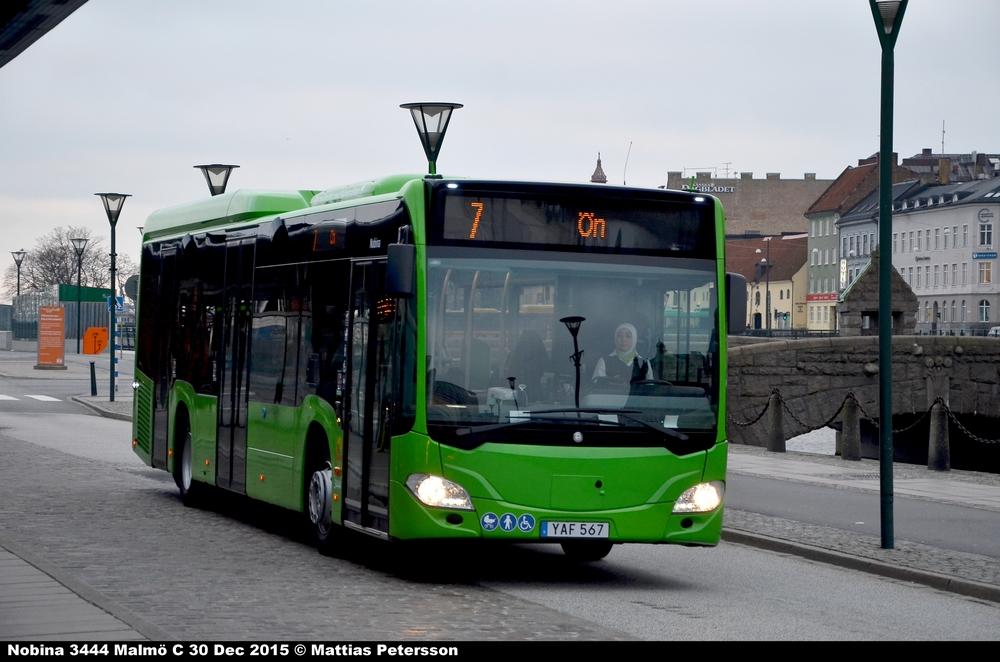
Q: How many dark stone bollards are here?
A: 3